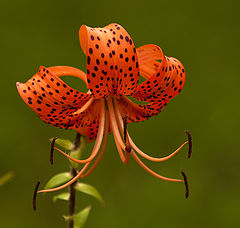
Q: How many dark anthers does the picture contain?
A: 5